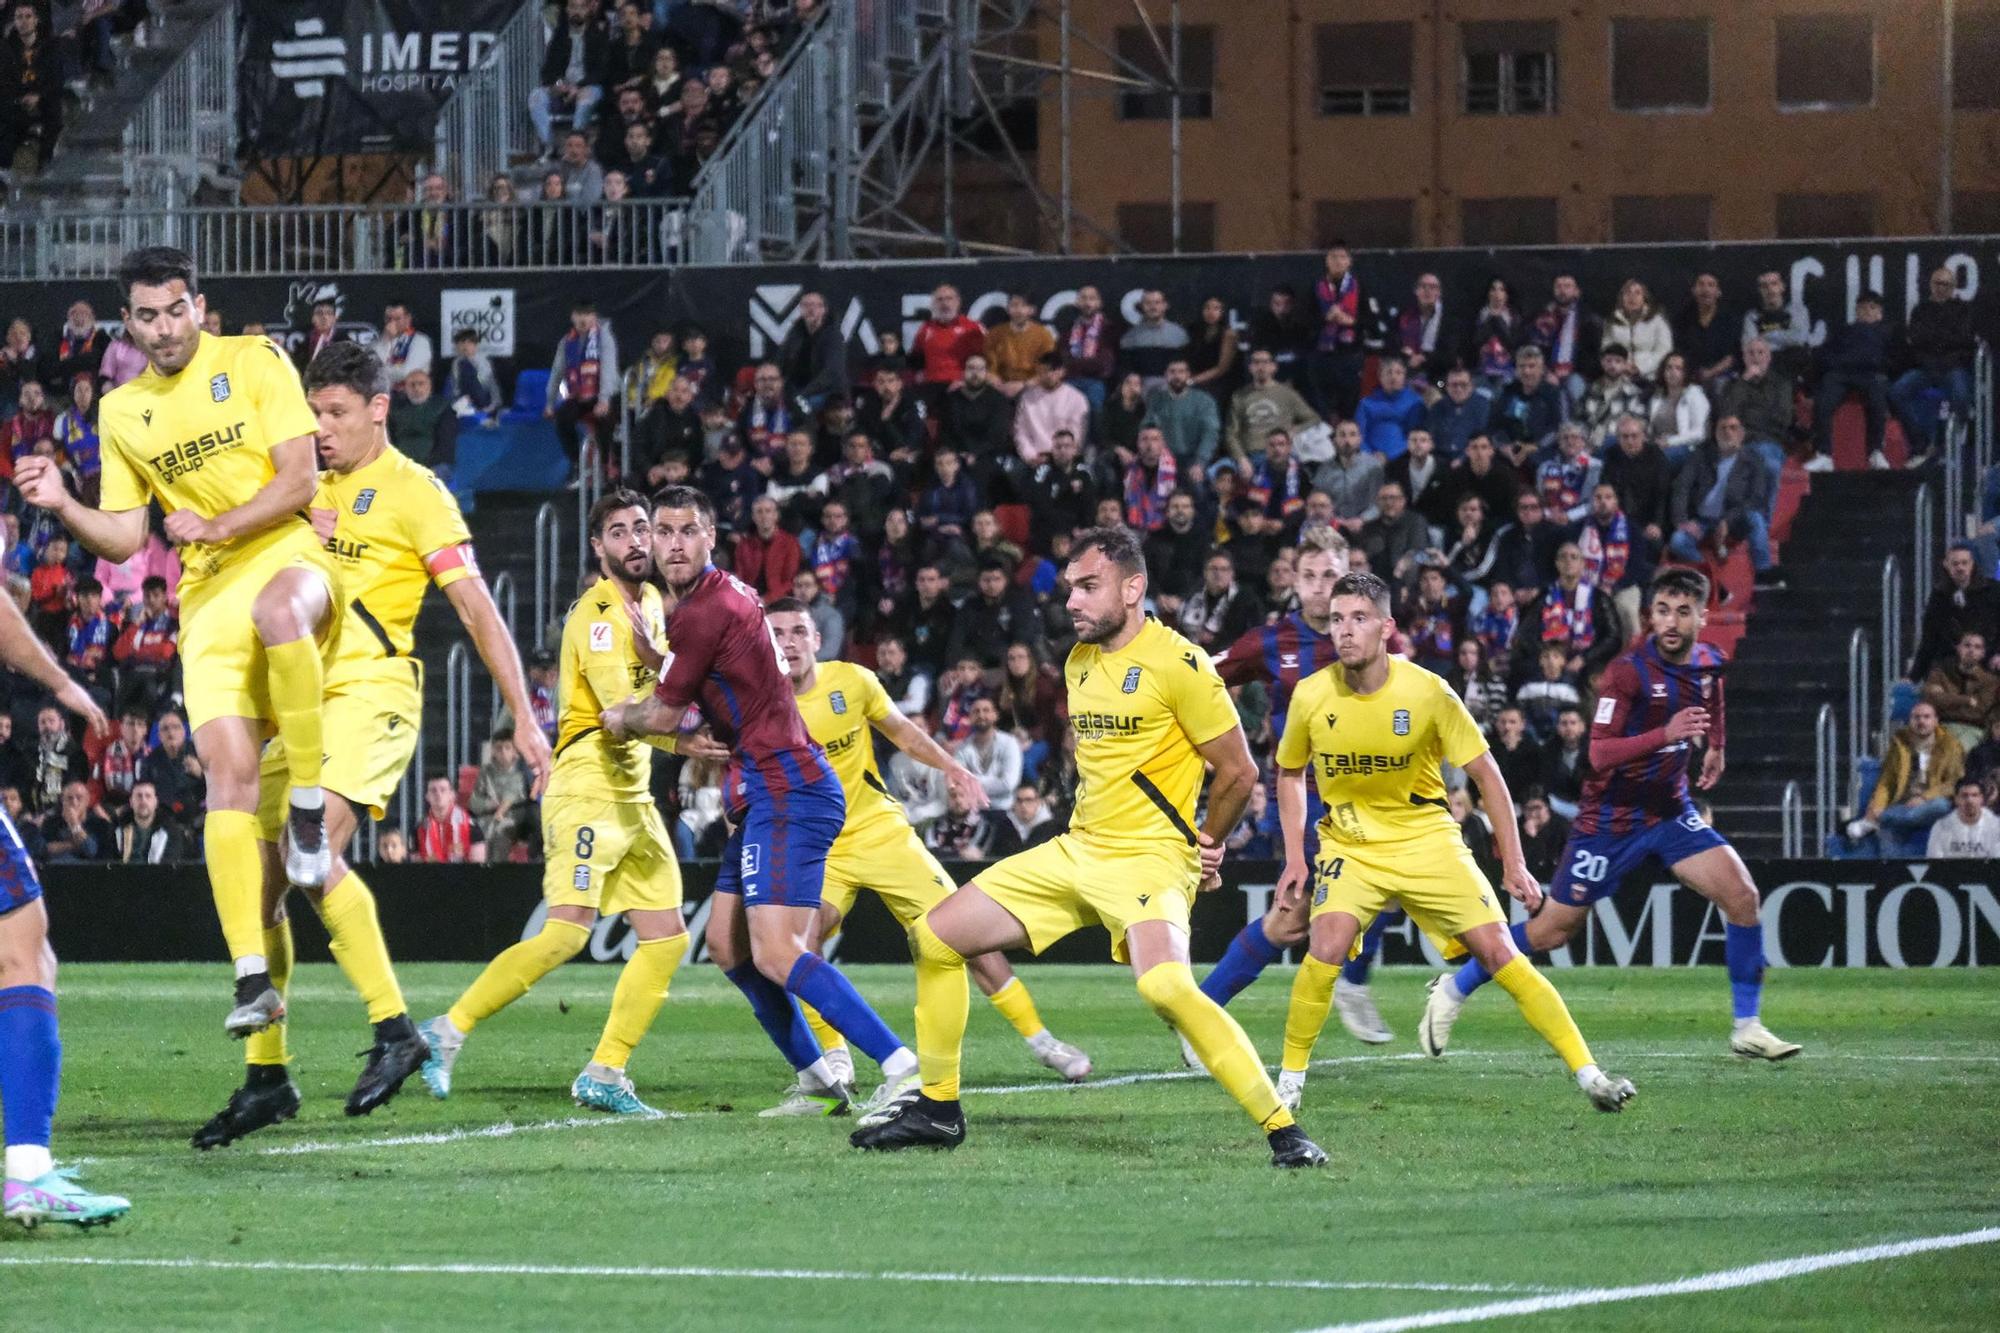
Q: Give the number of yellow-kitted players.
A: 6